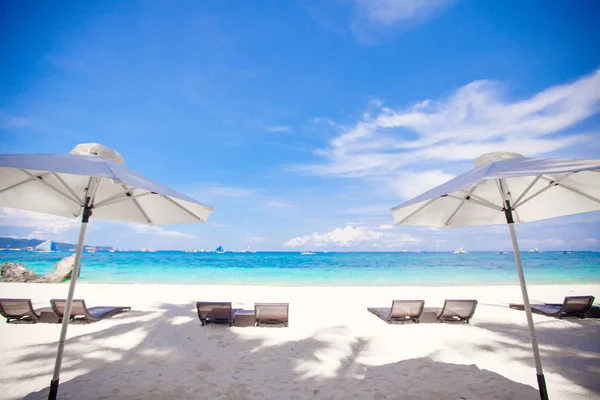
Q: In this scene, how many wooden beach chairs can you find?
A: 7